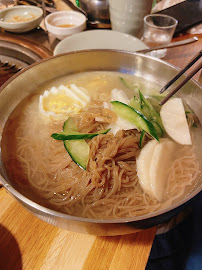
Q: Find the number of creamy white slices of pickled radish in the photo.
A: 3